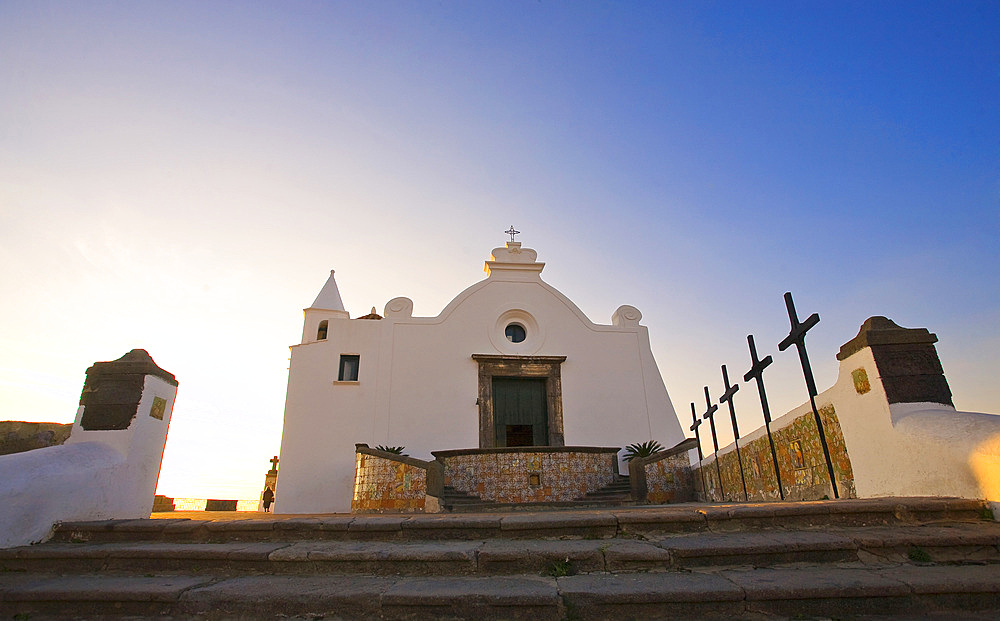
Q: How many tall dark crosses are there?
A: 5